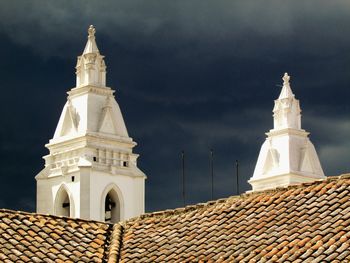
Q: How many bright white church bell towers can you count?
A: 2